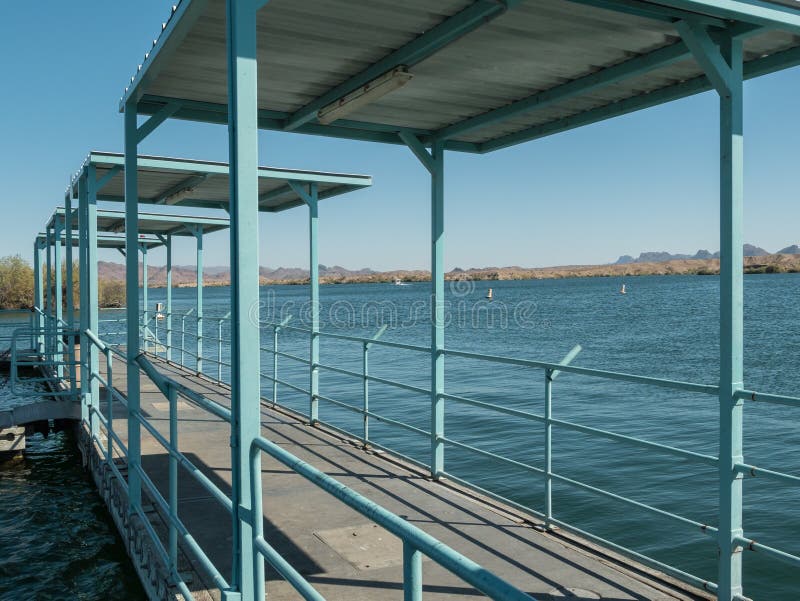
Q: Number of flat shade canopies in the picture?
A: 4